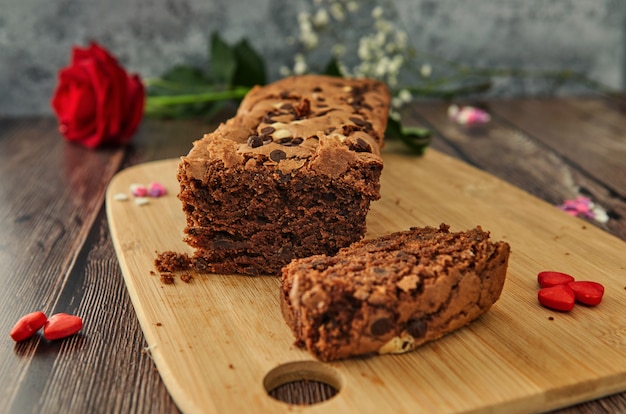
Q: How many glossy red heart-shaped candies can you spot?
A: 5